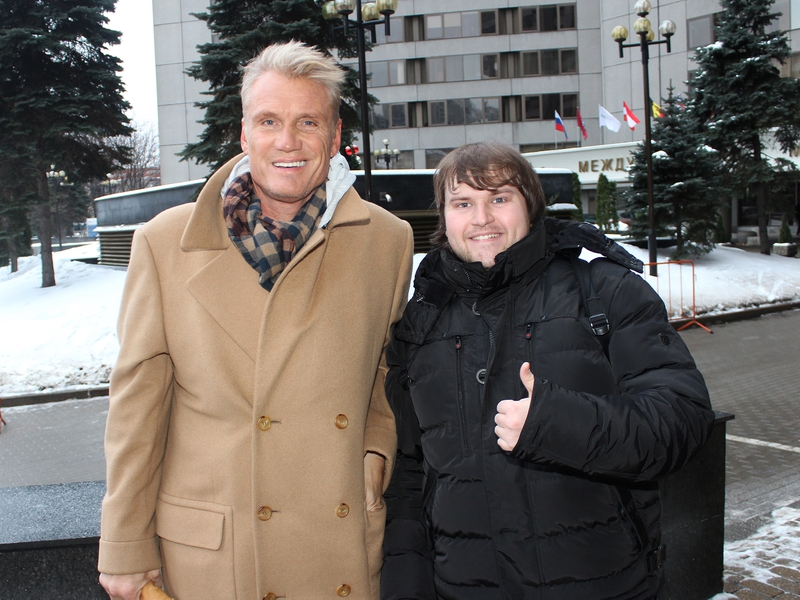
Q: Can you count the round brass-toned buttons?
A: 6